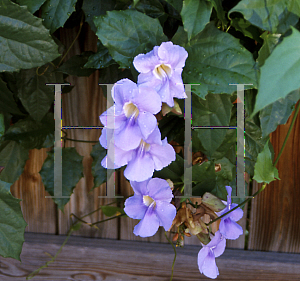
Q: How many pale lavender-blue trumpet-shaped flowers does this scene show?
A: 6